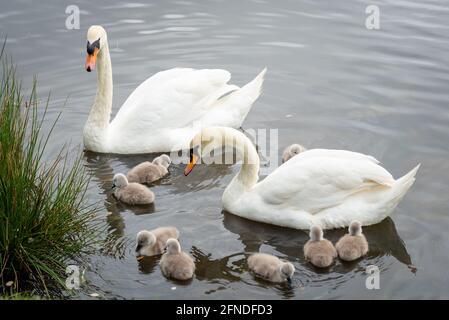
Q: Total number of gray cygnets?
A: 8